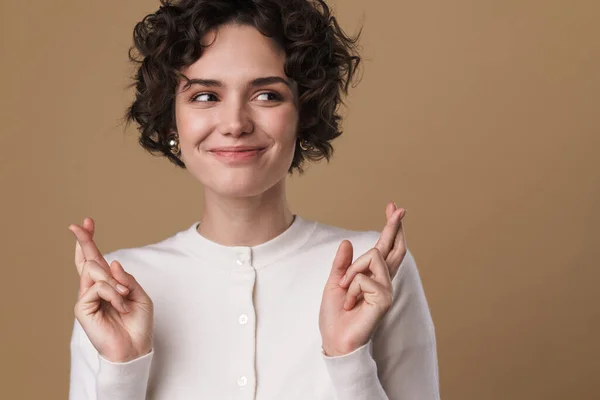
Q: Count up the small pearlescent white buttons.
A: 3